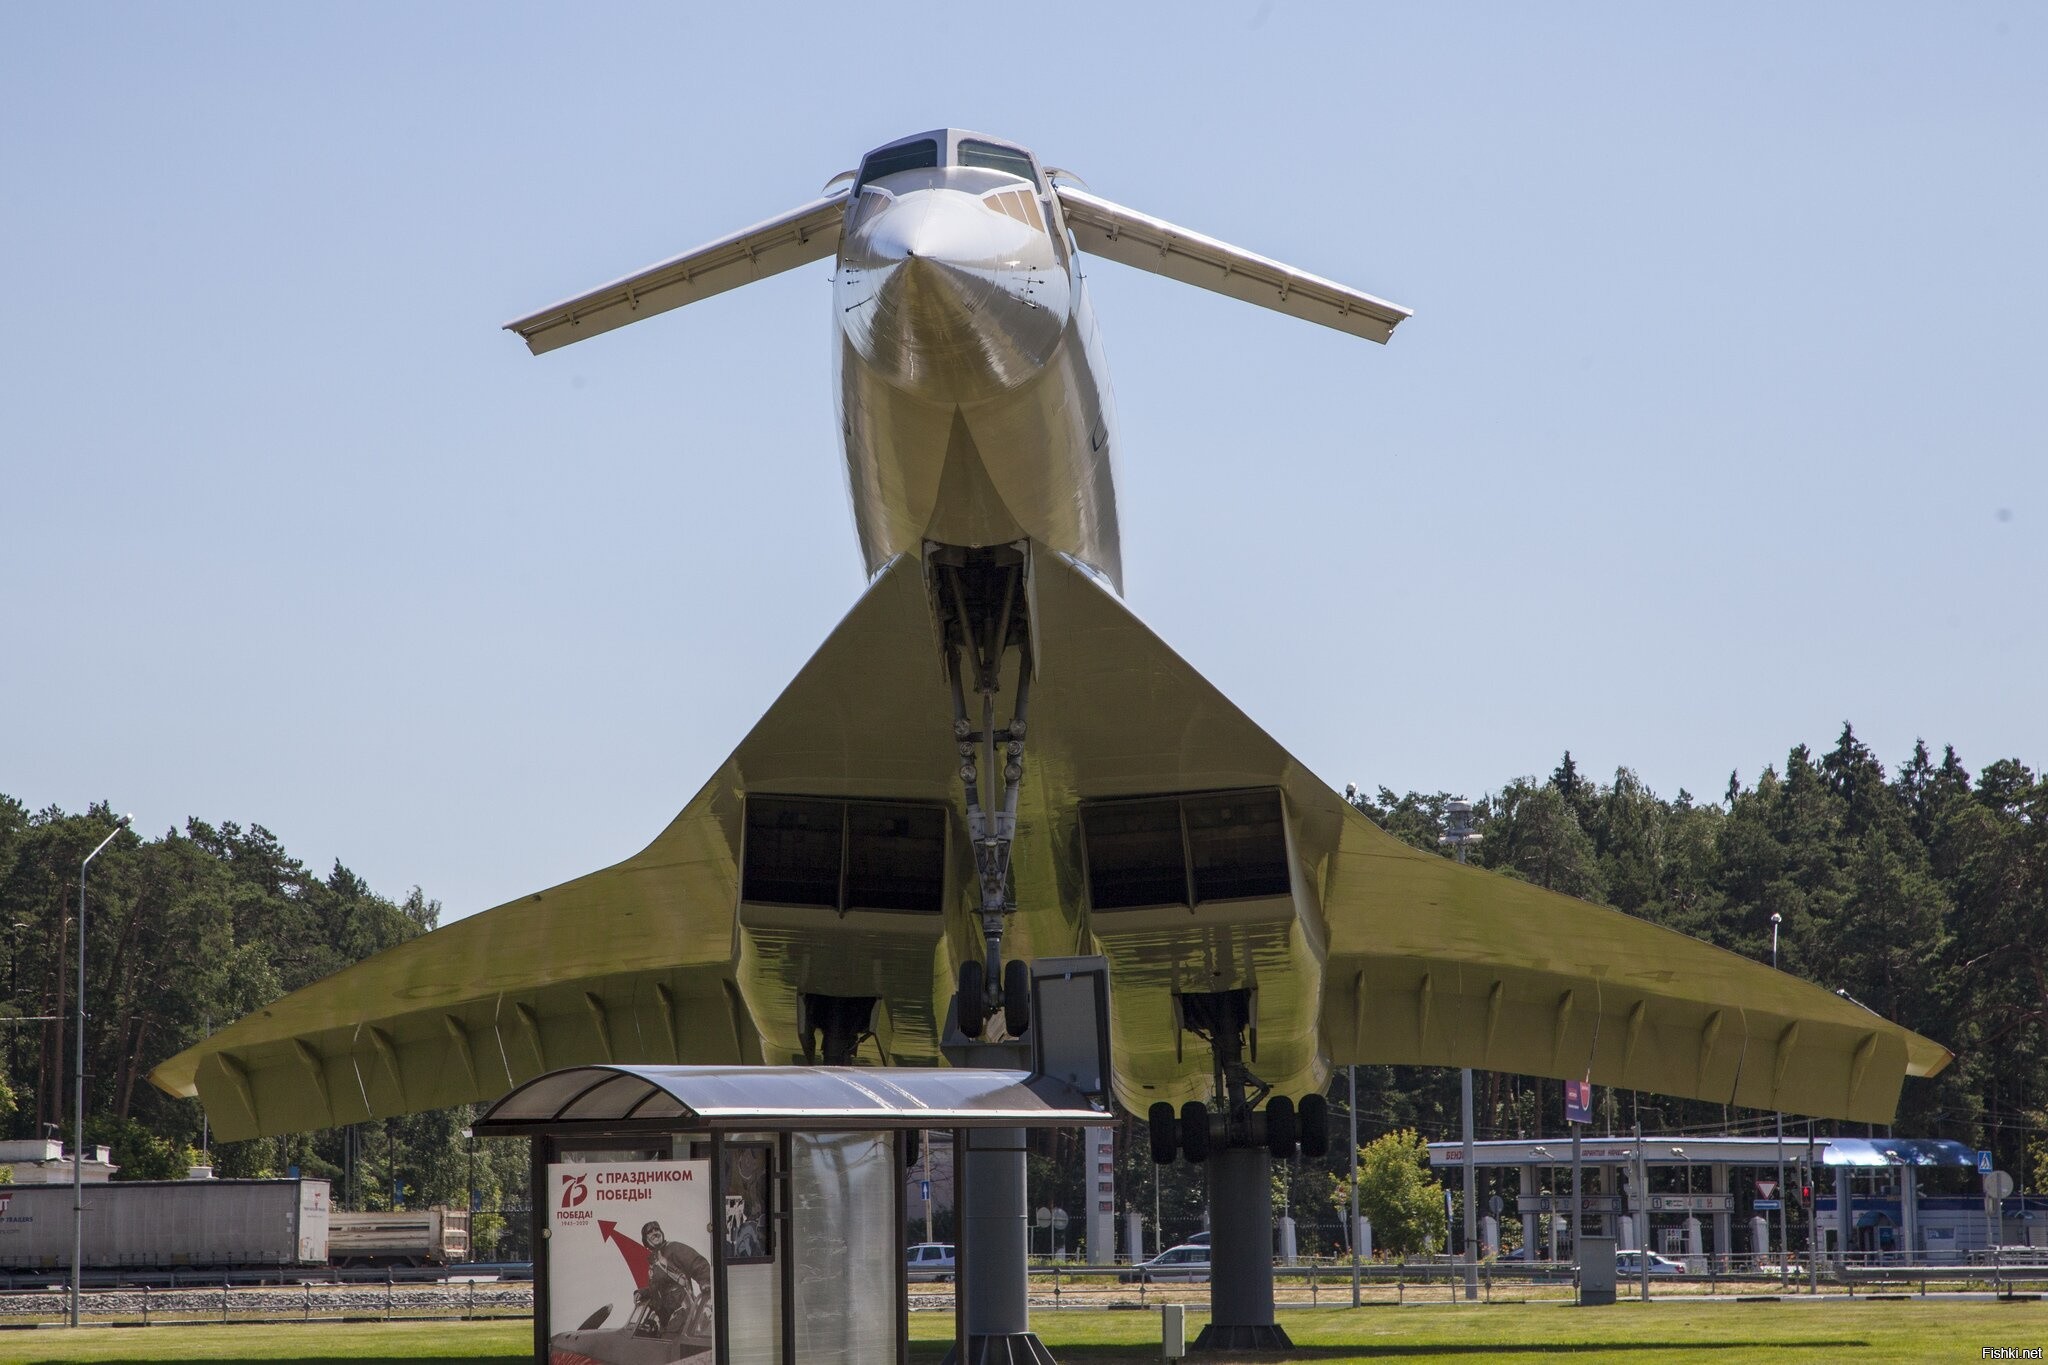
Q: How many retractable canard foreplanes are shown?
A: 2